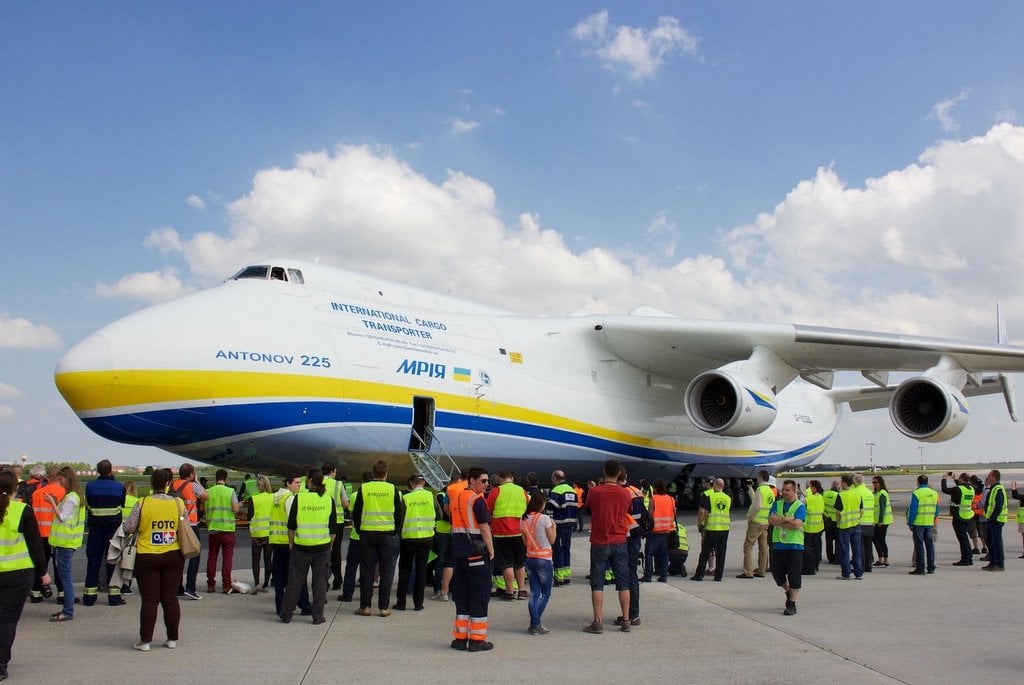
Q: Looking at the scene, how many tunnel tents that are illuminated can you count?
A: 0